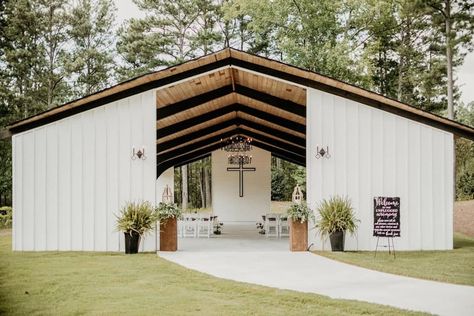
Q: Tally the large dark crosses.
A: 1